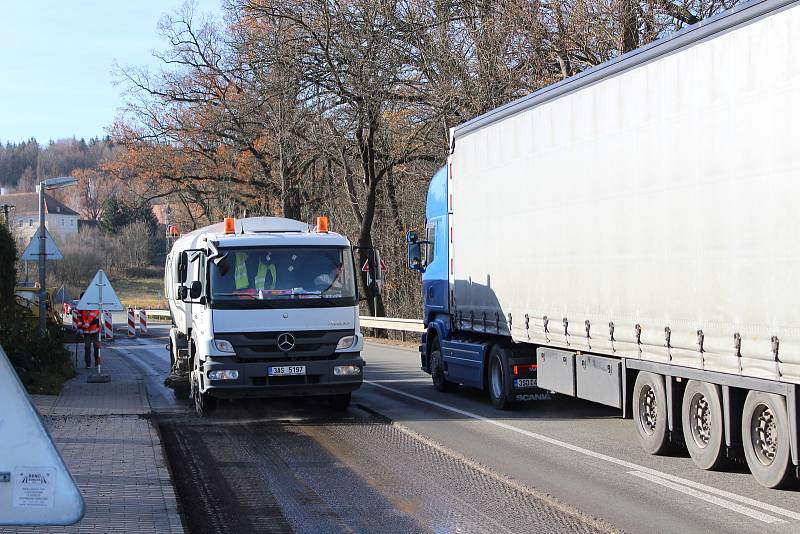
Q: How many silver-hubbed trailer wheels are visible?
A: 3